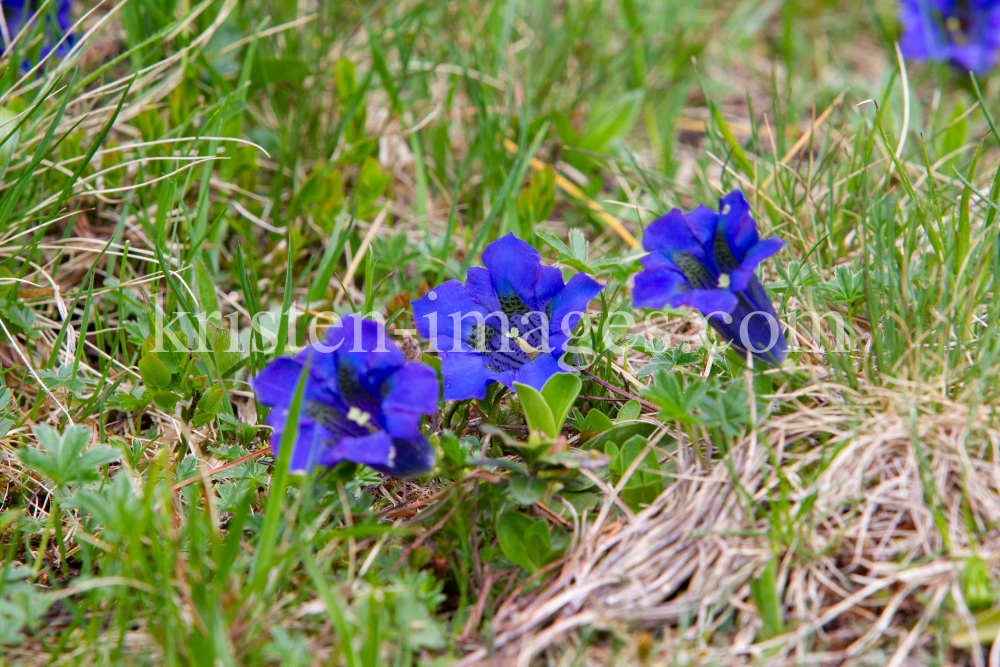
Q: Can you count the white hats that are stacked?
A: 0